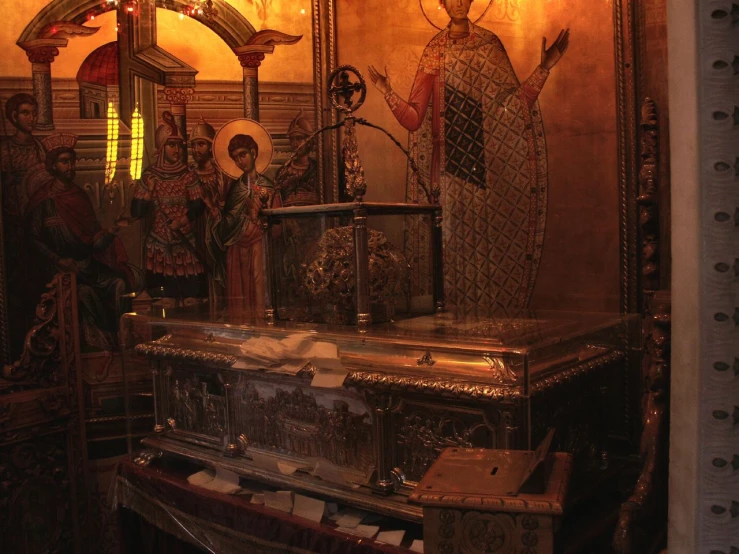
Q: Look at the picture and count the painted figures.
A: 7